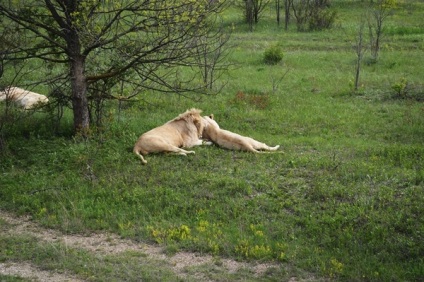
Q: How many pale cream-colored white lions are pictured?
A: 3